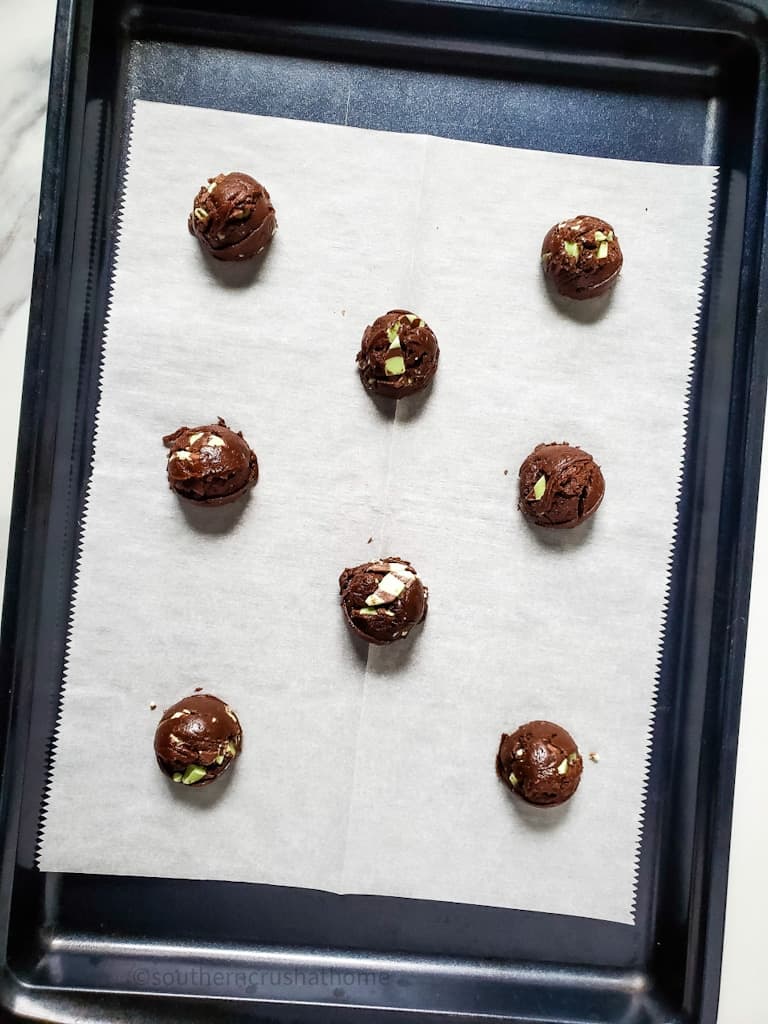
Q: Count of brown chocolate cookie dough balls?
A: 8